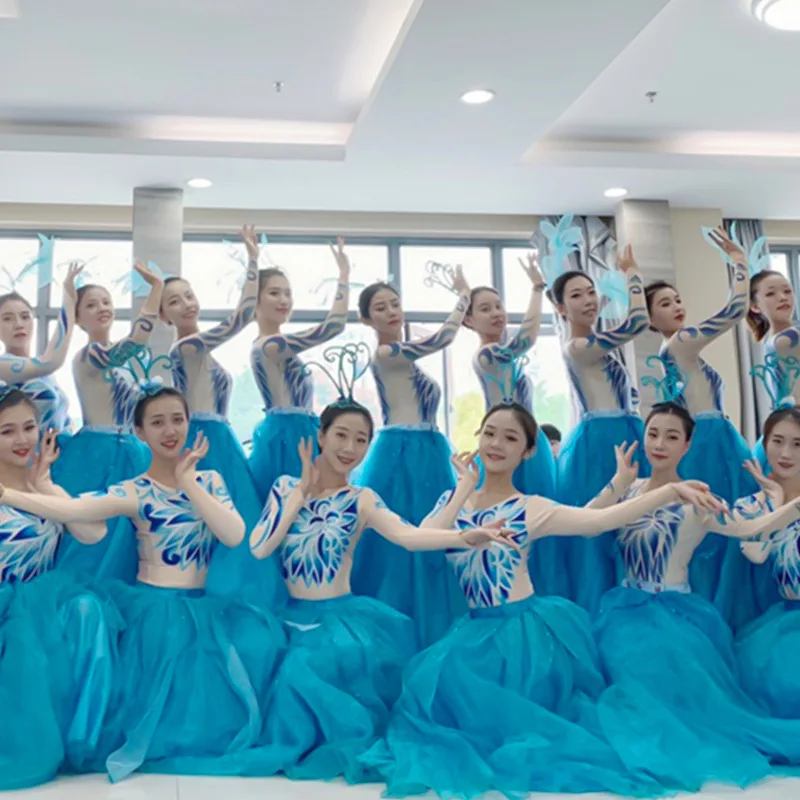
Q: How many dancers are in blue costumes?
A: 15